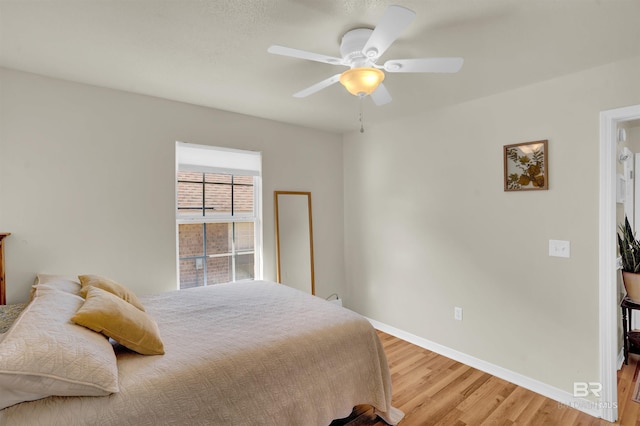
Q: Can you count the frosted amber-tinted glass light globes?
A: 1